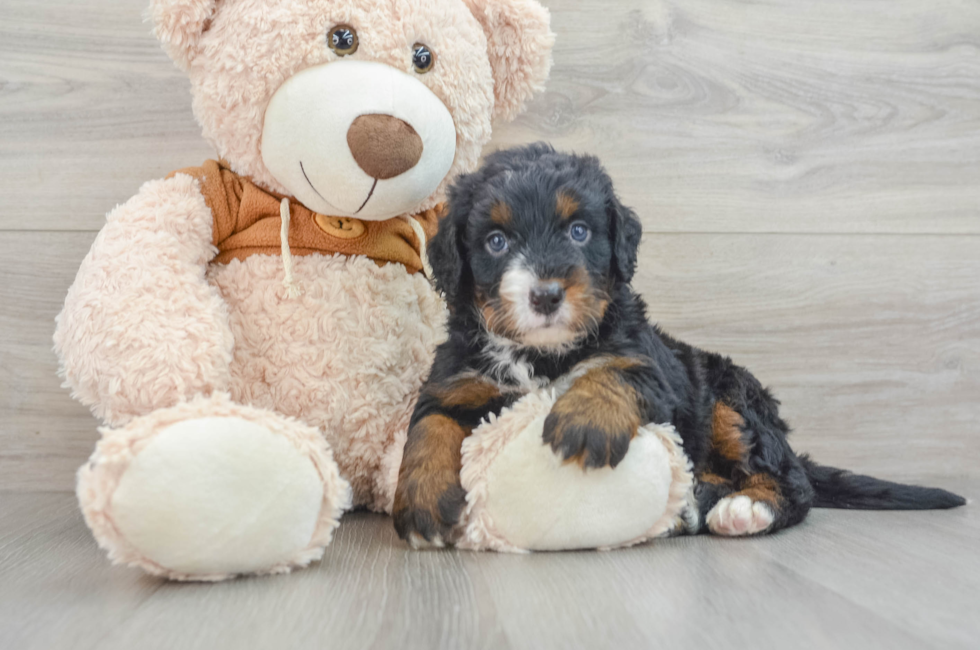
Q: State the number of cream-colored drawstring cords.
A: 2